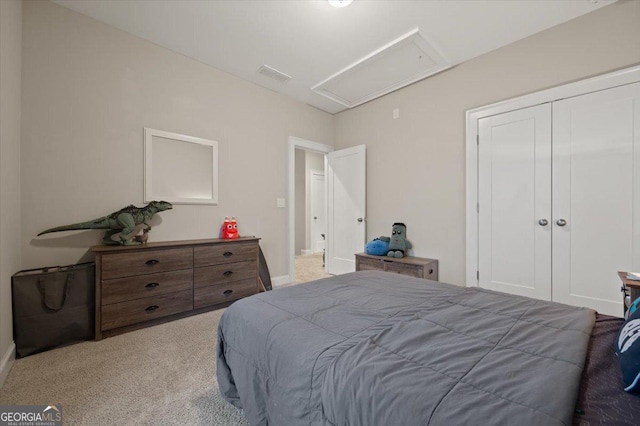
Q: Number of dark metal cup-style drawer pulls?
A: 6